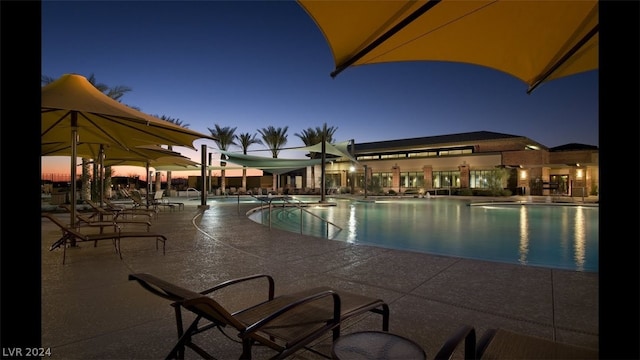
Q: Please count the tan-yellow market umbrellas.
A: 4